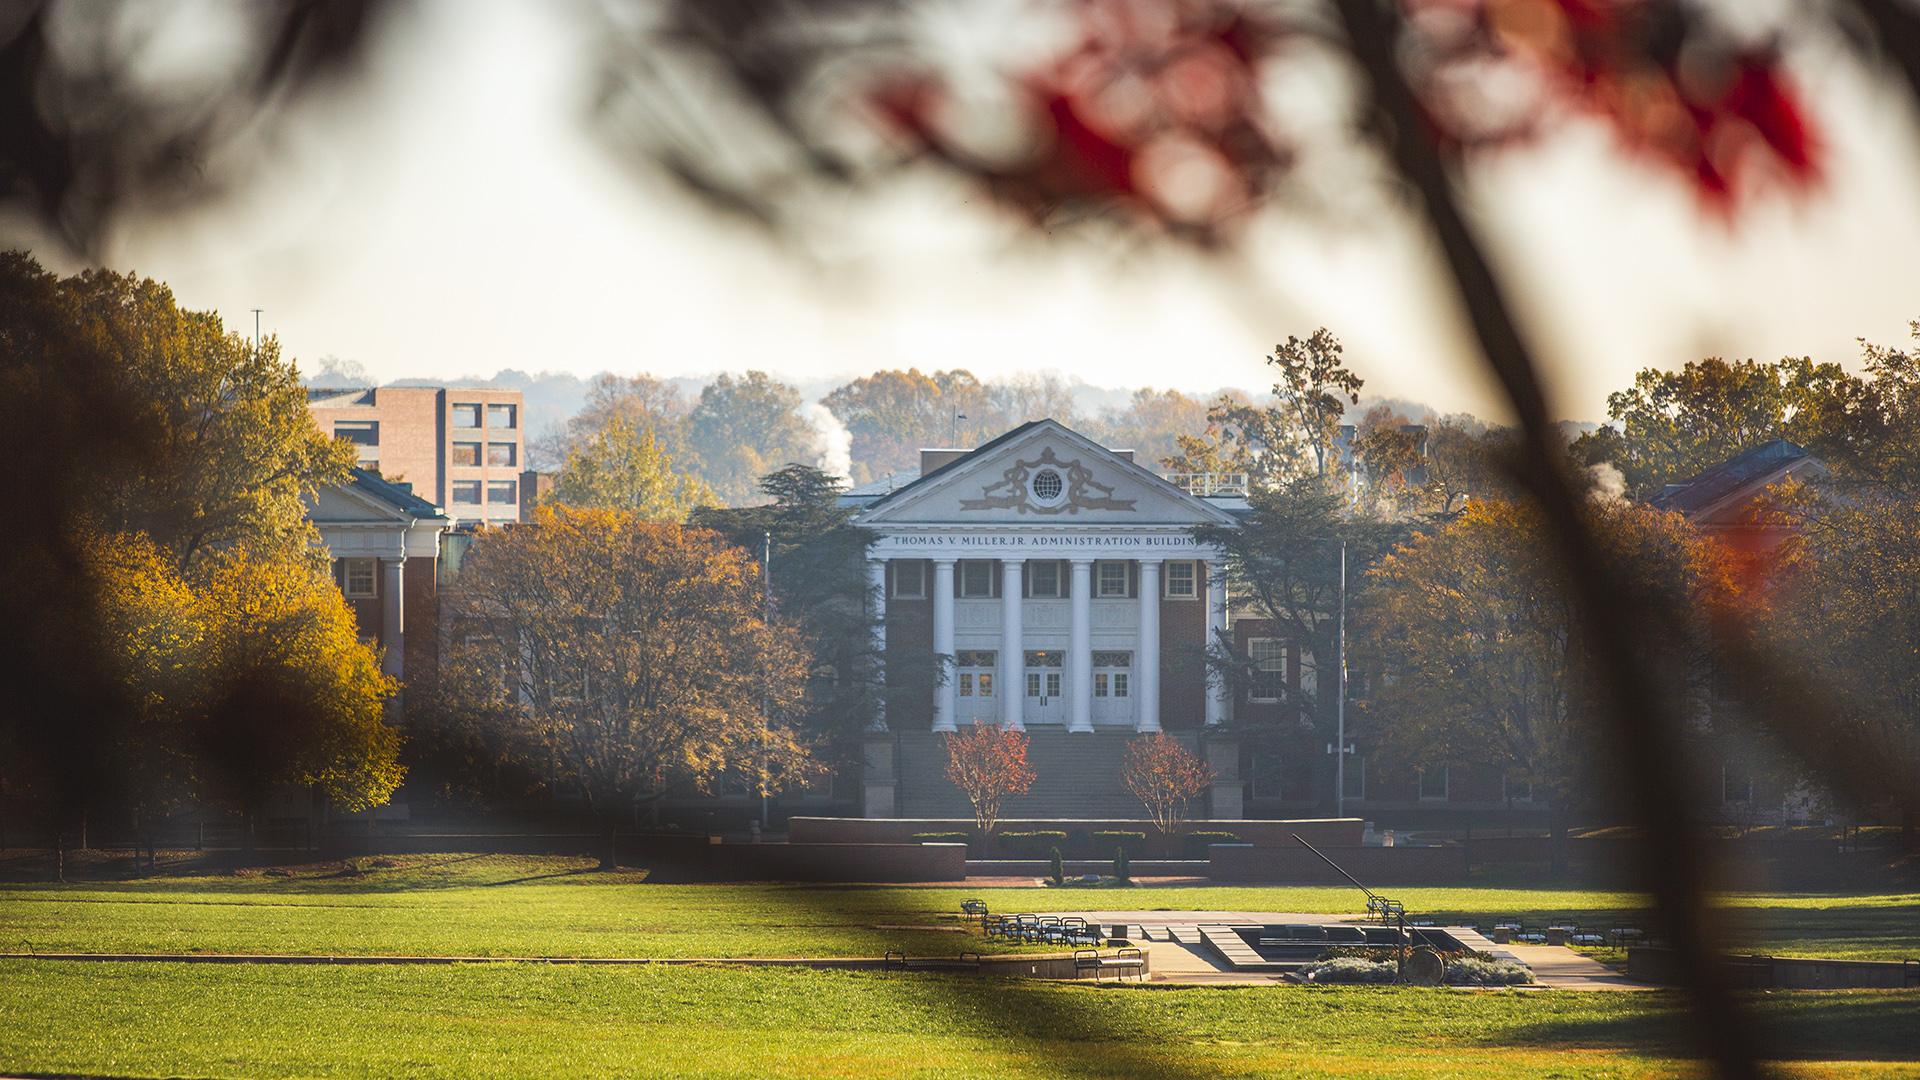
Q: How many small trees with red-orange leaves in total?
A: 2